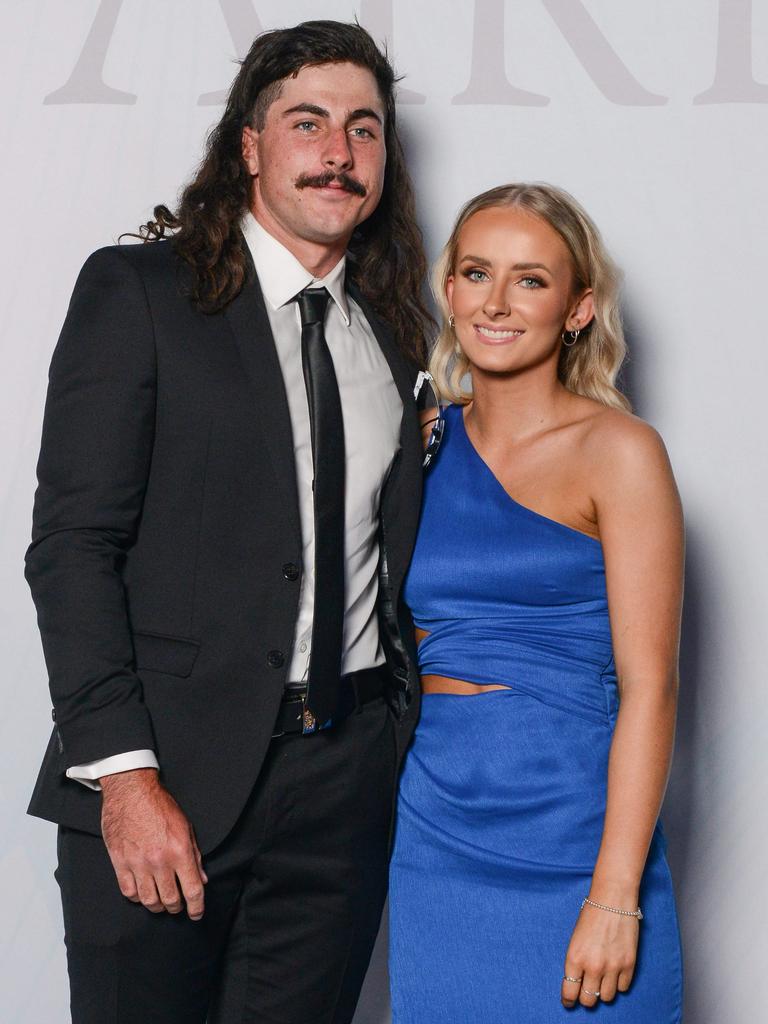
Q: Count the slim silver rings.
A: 2